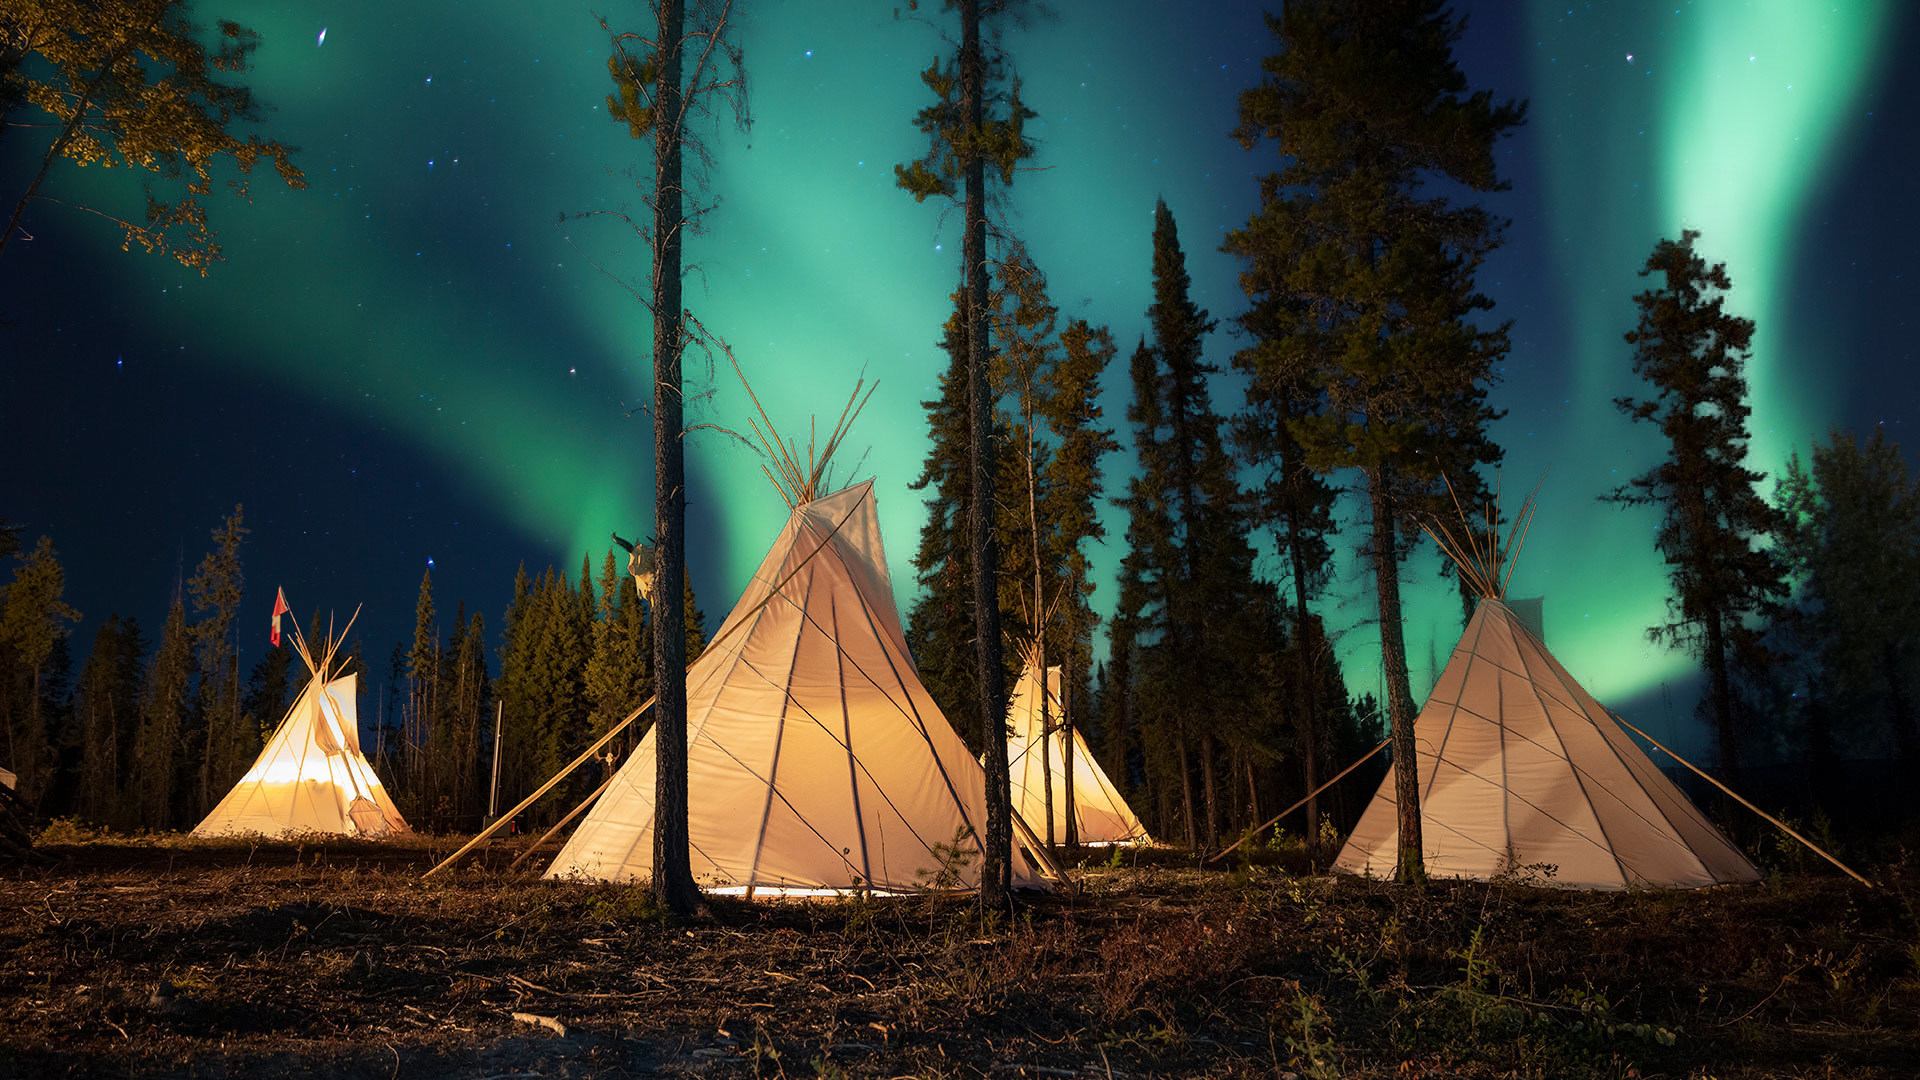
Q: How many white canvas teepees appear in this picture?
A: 4